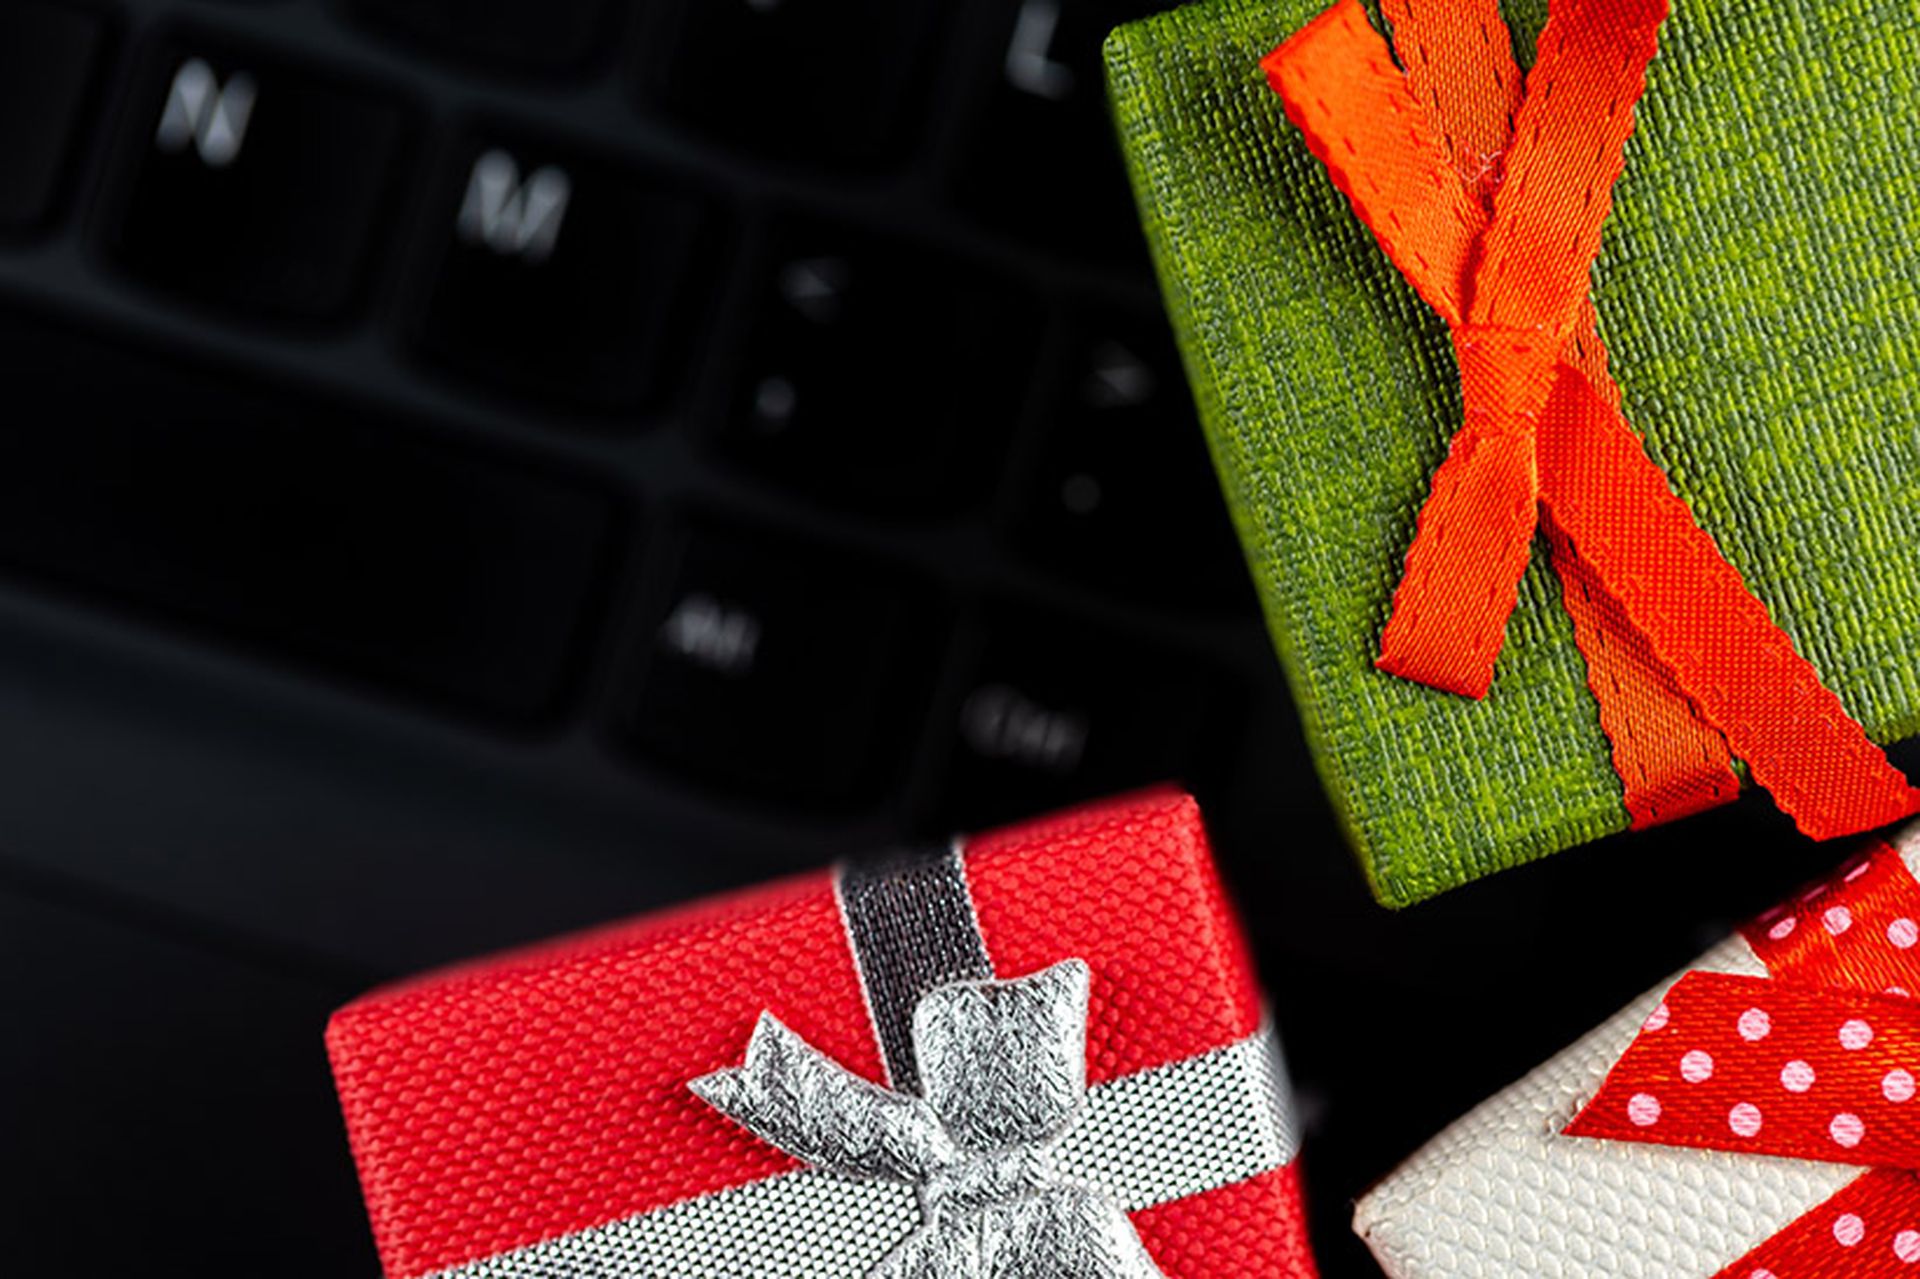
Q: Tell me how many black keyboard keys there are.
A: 11